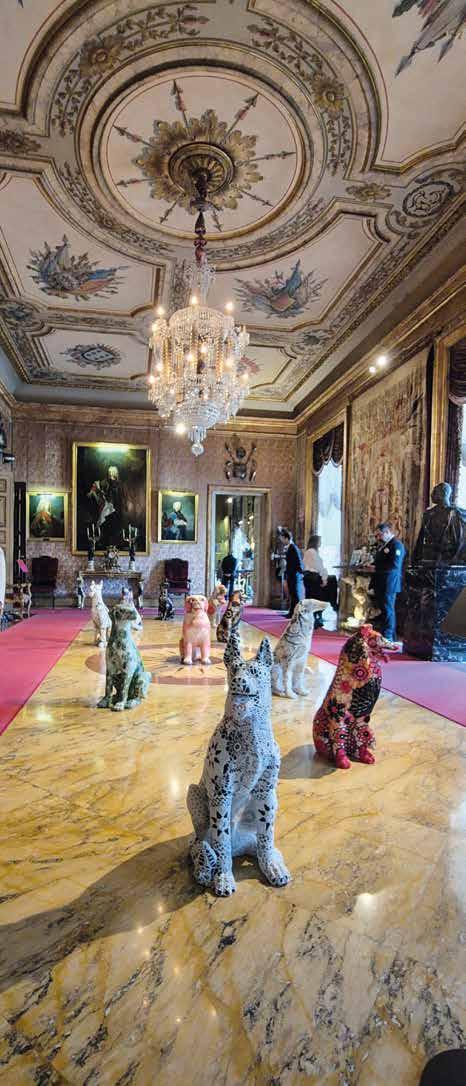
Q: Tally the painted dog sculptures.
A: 10